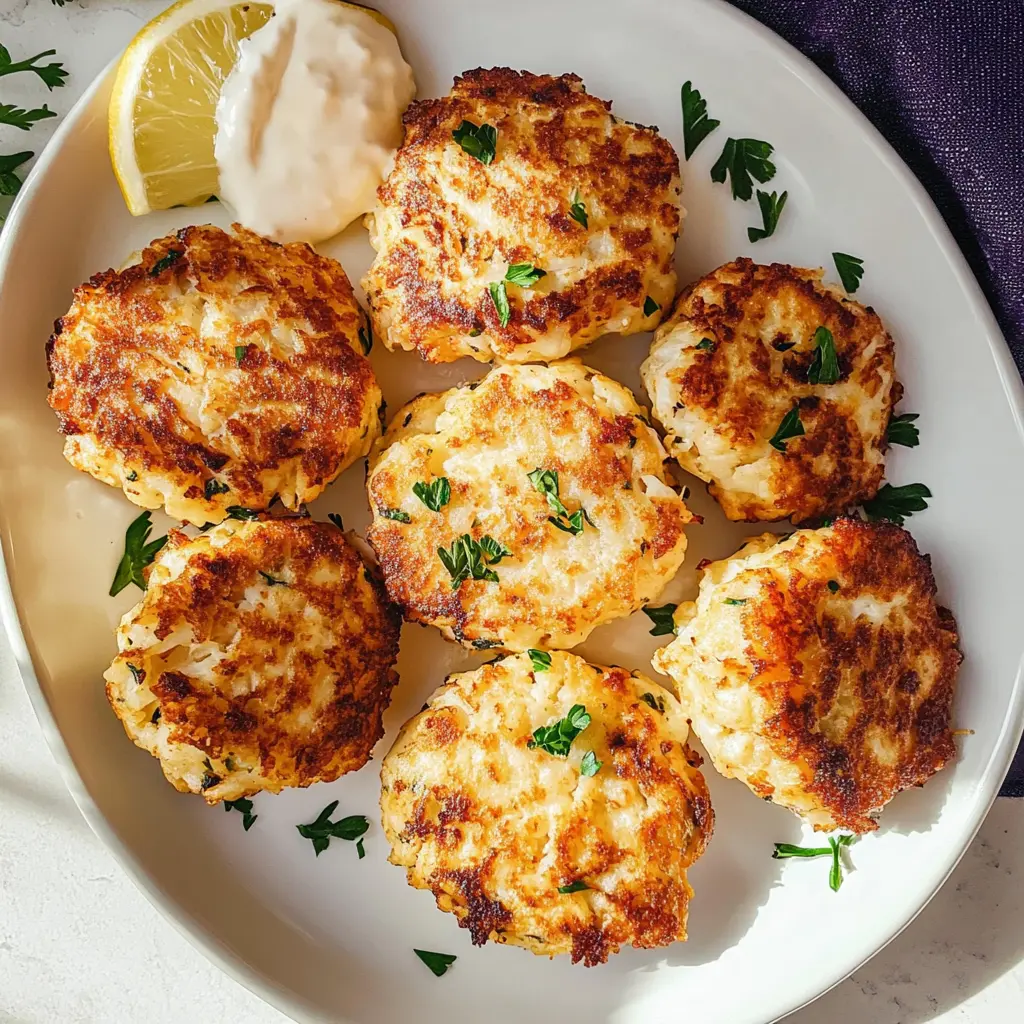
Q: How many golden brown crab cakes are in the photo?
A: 7